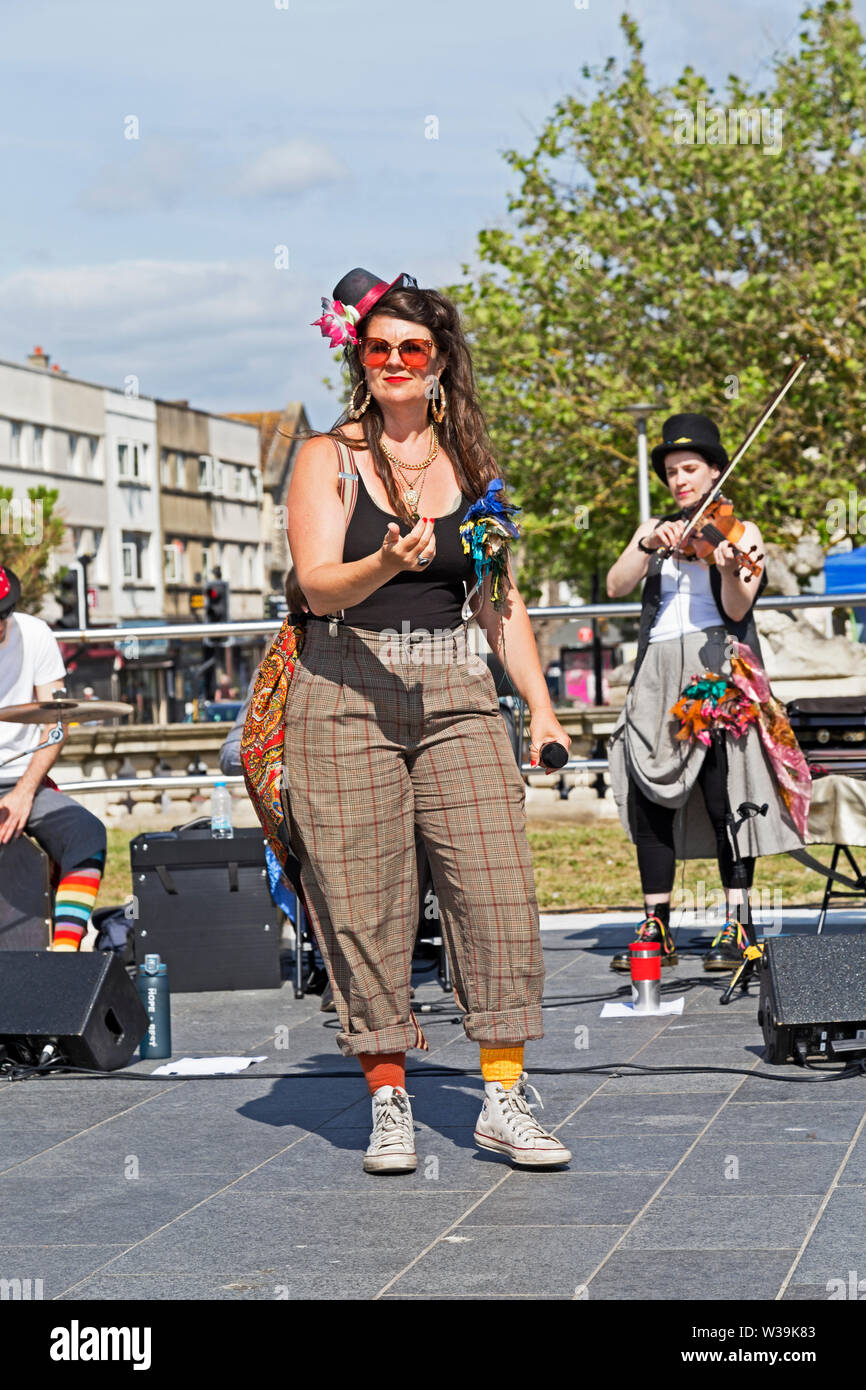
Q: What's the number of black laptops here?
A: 0